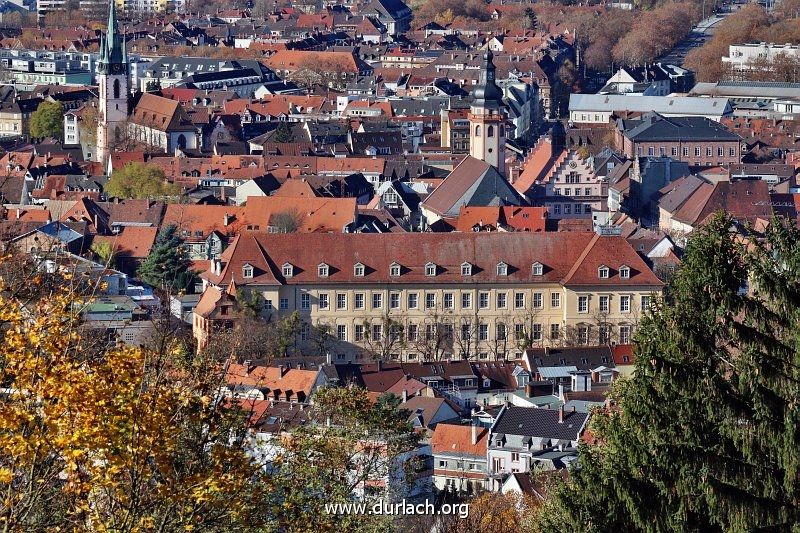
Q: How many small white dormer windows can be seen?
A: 11